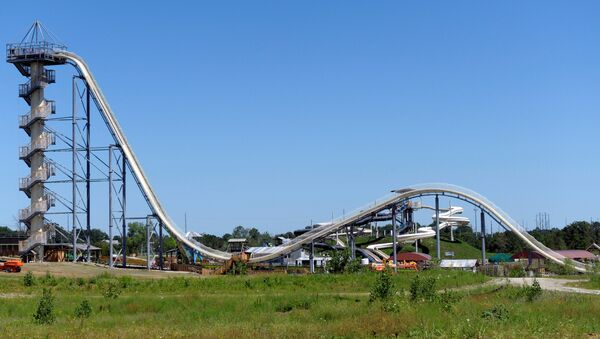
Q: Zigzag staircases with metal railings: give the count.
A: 1